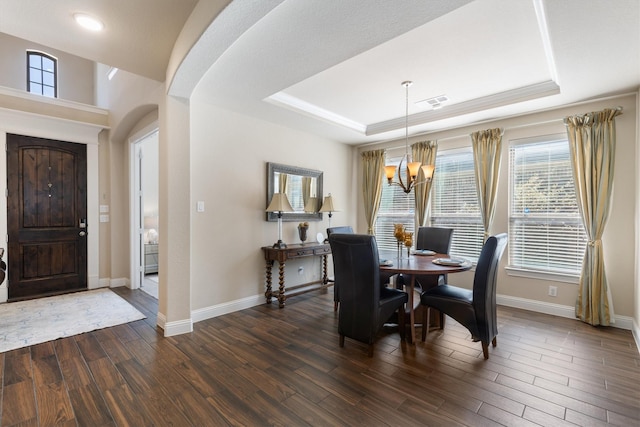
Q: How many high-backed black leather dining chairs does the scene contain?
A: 4